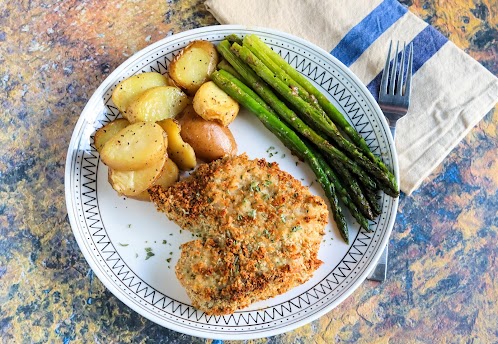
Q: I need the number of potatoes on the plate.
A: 10